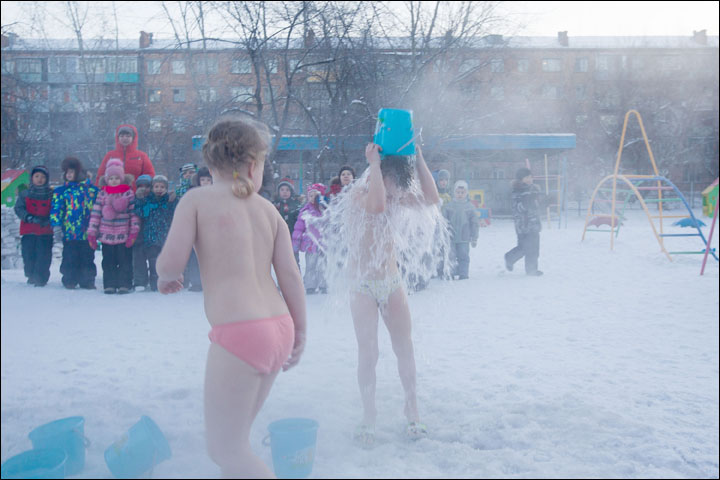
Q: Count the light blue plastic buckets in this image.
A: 5